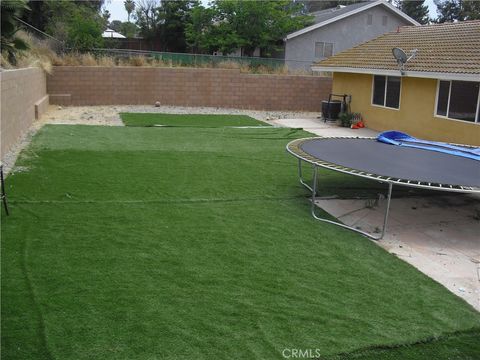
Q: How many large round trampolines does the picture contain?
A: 1